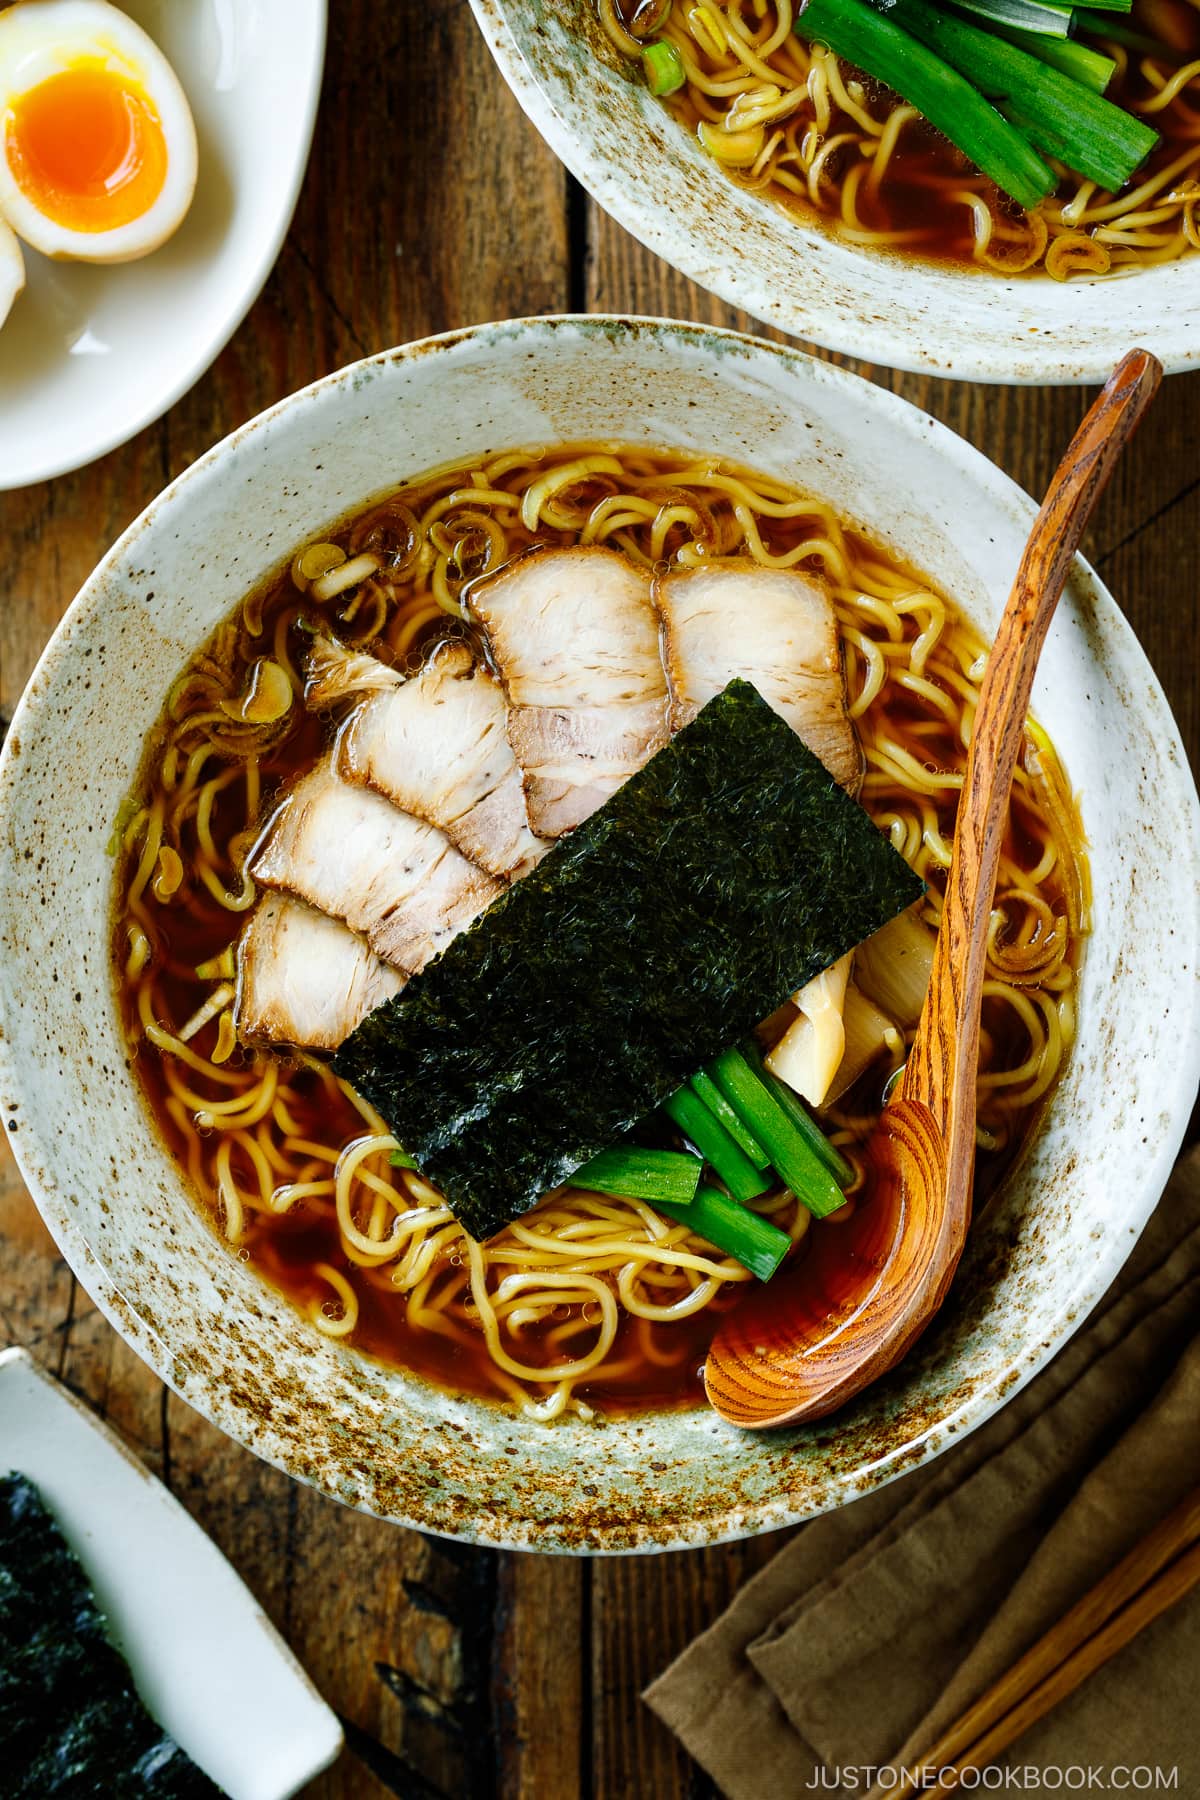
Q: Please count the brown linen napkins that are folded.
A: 1